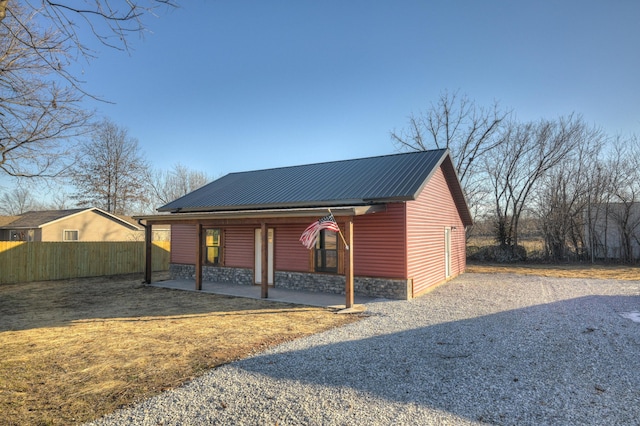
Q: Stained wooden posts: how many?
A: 4